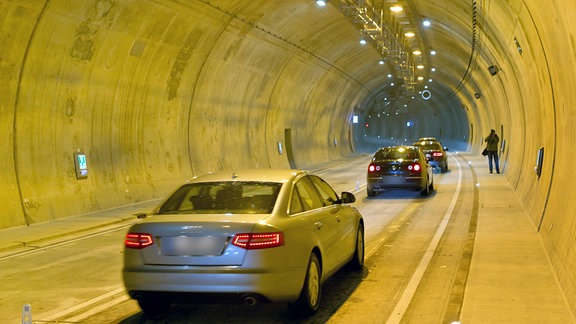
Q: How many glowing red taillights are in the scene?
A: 5